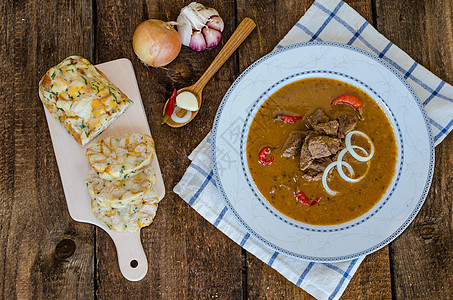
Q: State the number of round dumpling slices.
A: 3